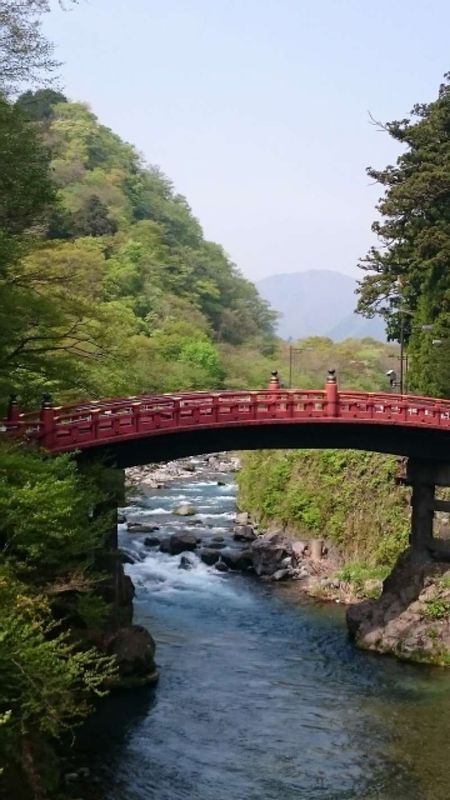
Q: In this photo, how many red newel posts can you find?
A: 4